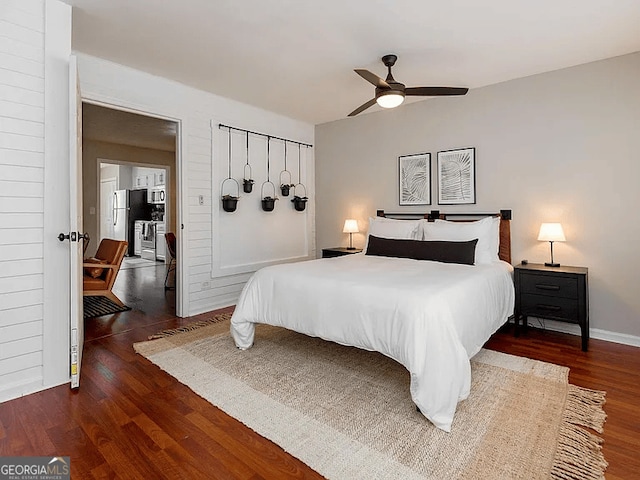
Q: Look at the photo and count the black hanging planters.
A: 5